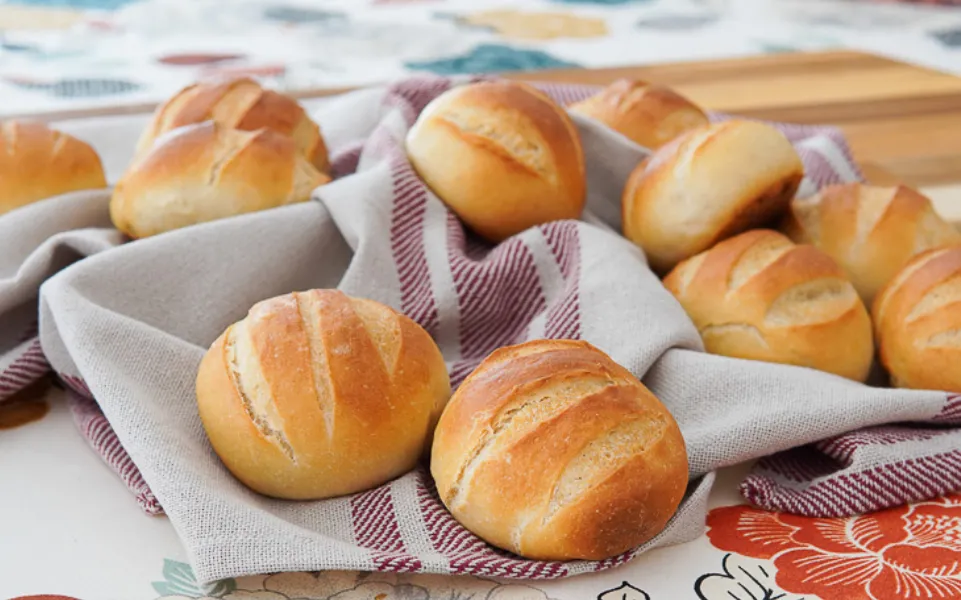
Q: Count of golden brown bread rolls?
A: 11